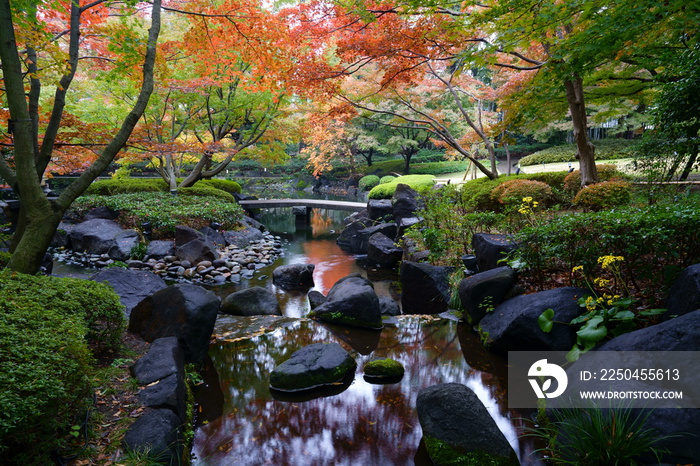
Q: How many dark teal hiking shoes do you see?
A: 0